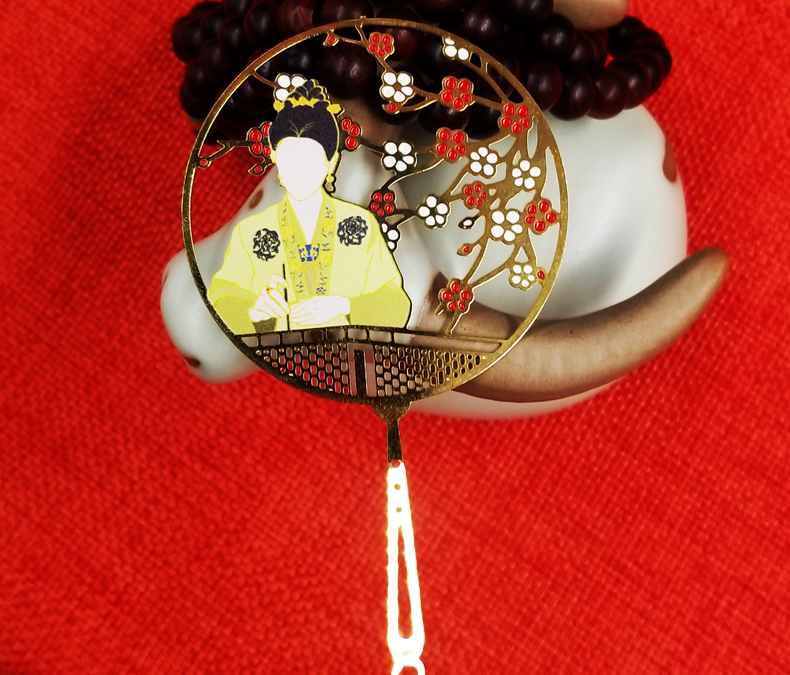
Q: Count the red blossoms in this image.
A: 10